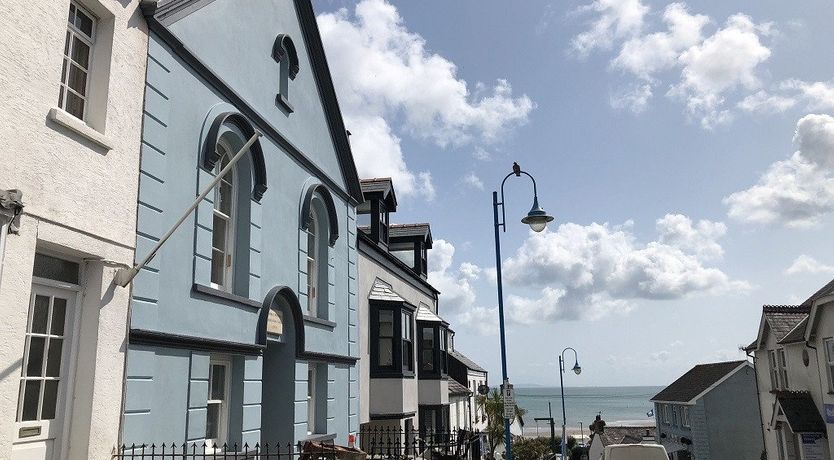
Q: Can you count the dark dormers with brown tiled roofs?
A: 2